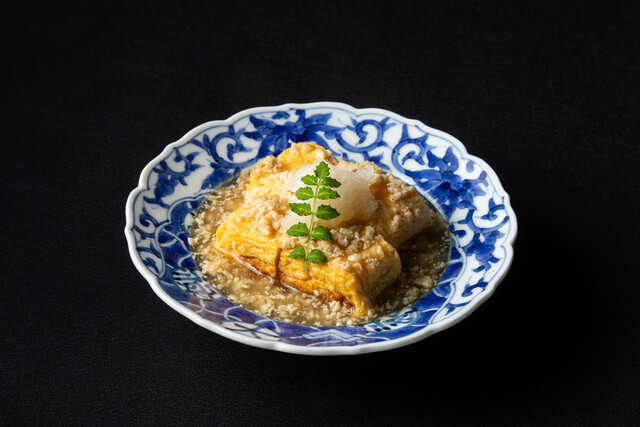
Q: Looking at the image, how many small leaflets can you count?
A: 11